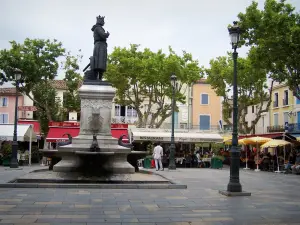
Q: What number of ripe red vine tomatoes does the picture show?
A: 0